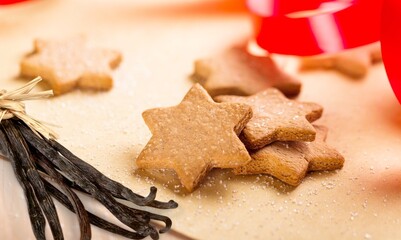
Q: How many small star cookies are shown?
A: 6